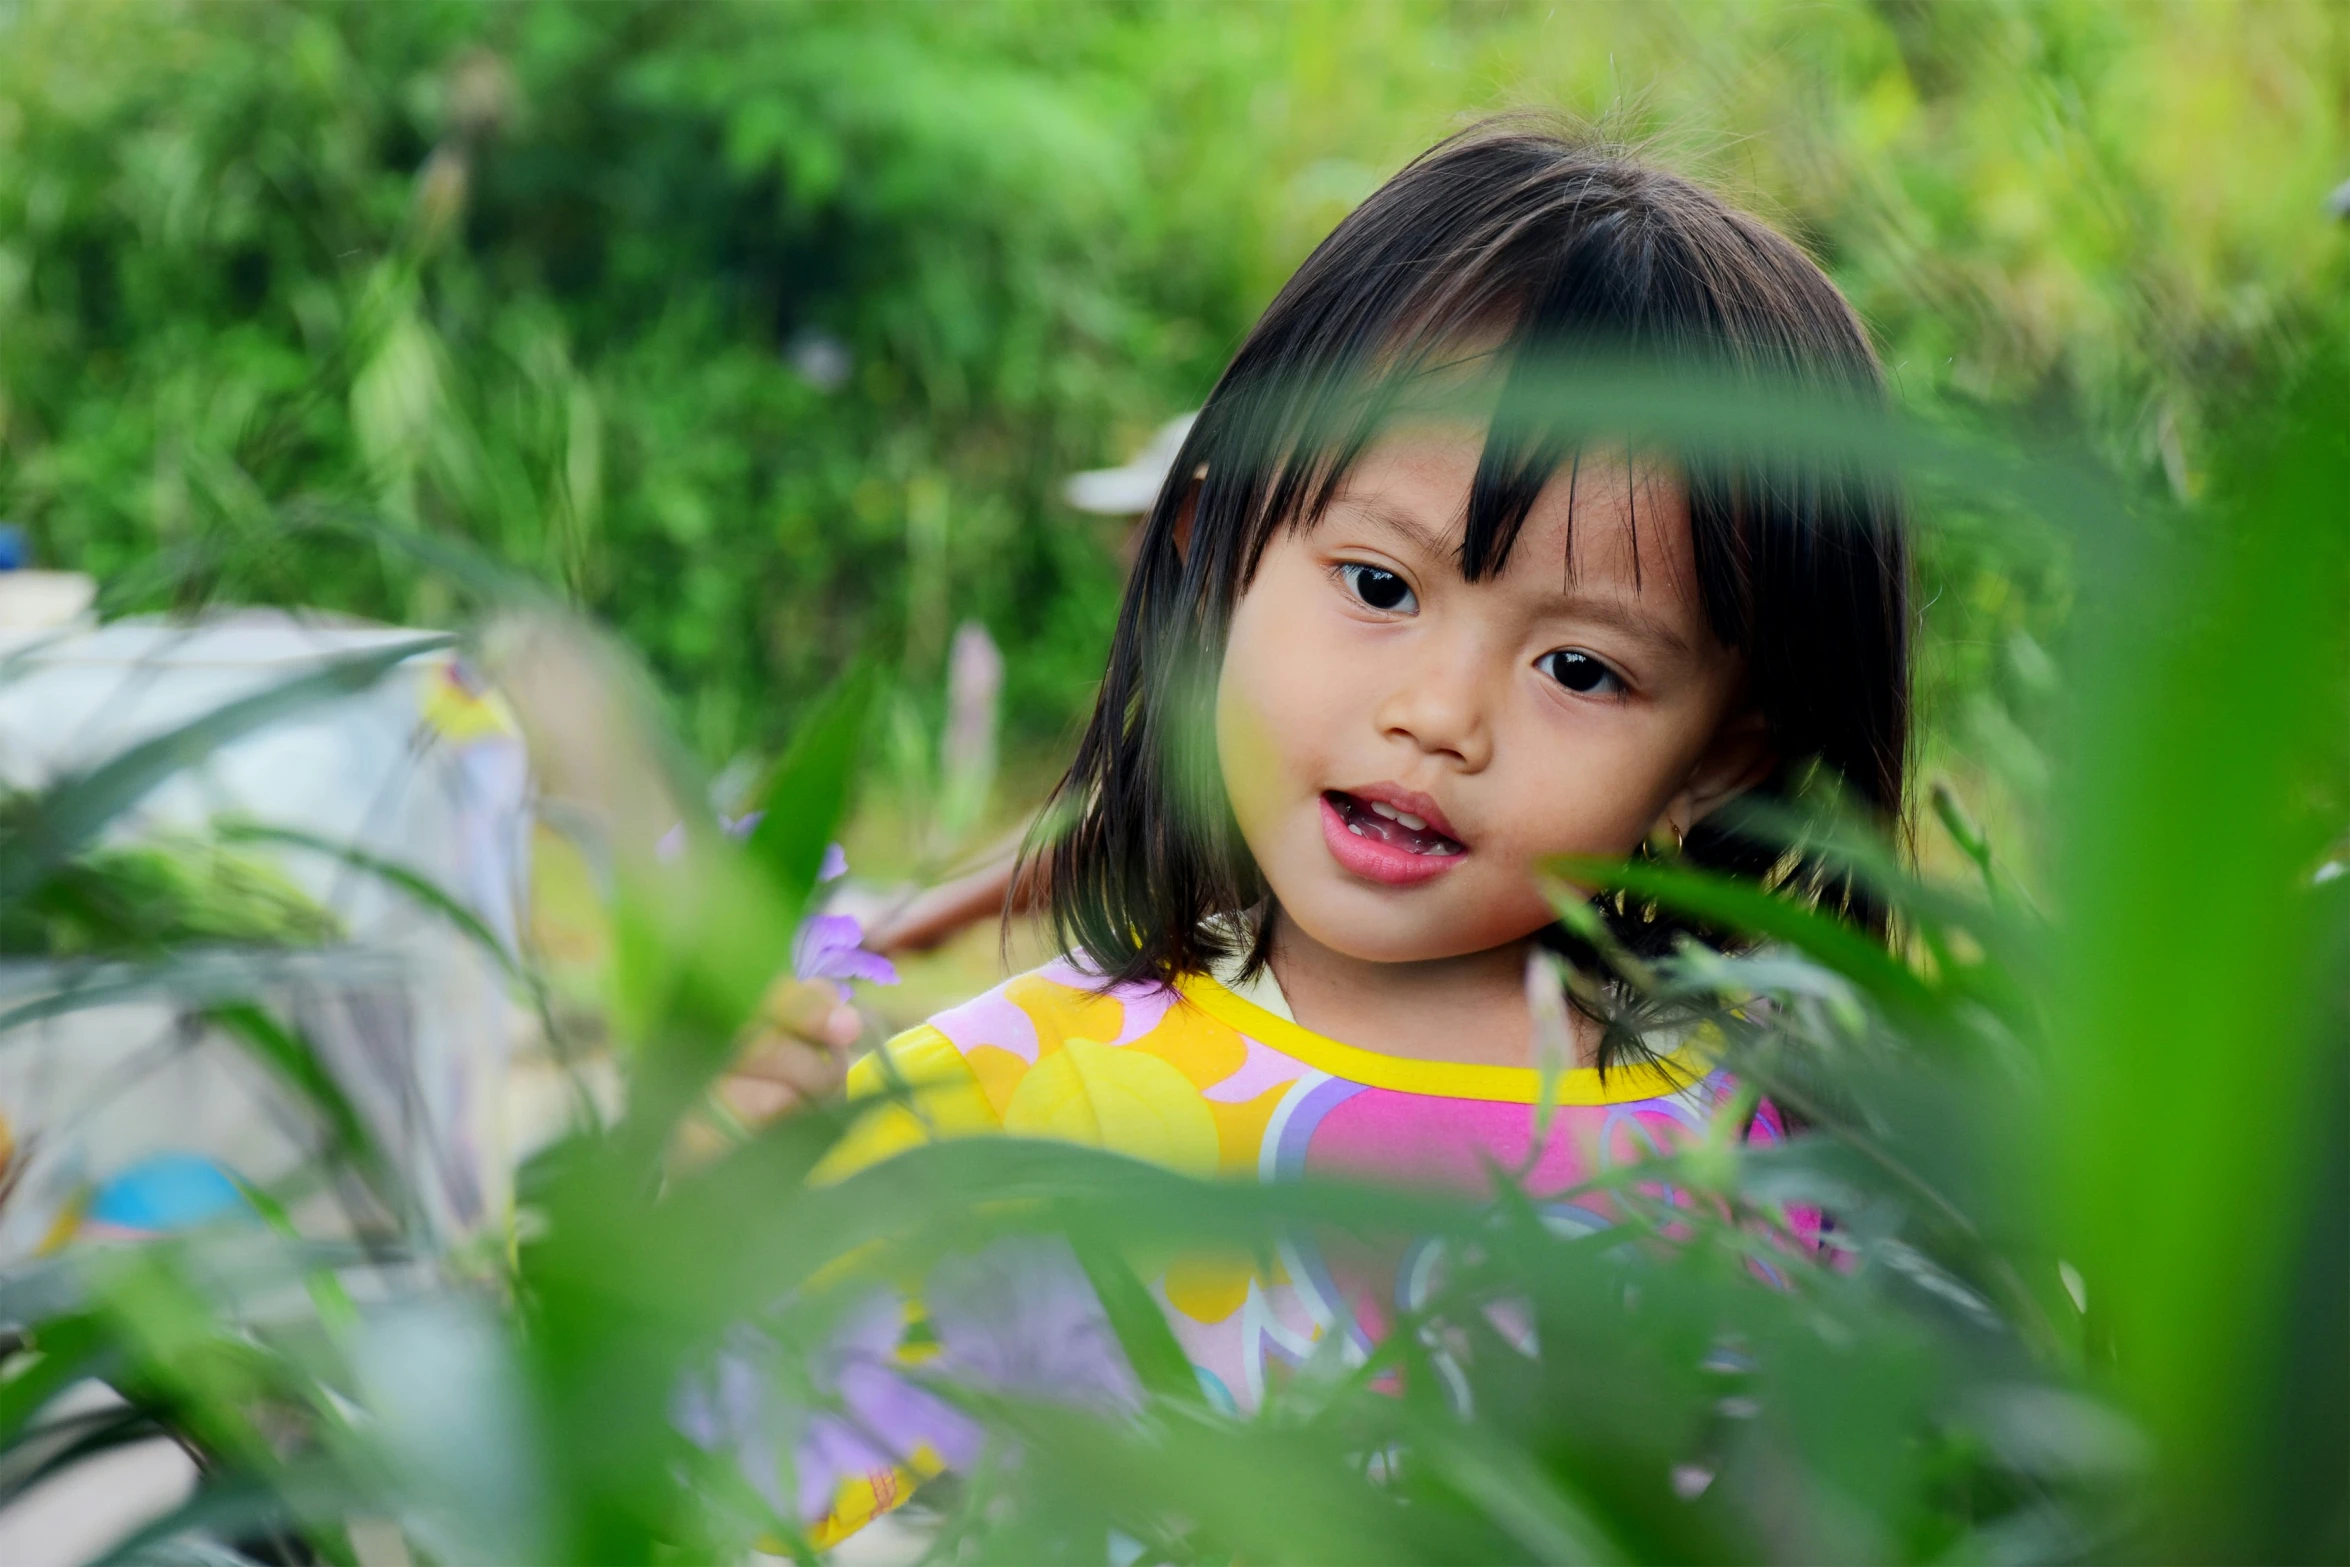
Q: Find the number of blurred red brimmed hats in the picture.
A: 0